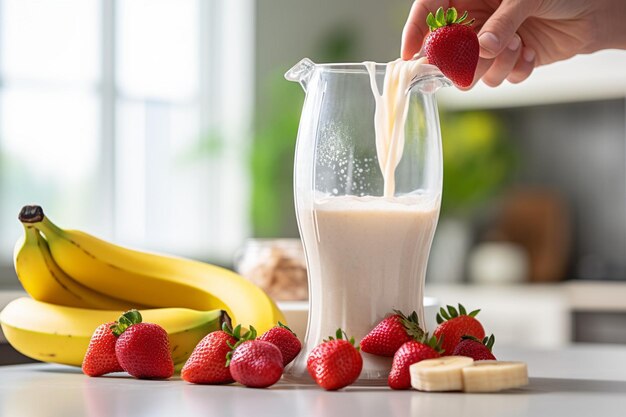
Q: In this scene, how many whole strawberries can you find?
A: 11